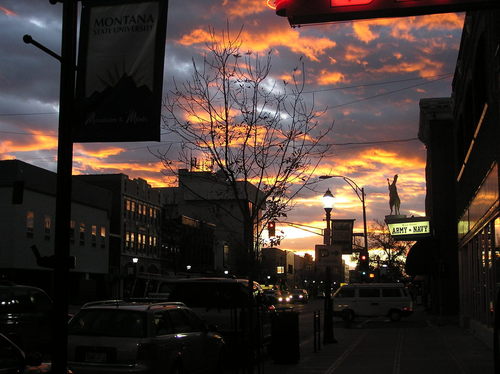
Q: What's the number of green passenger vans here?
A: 0